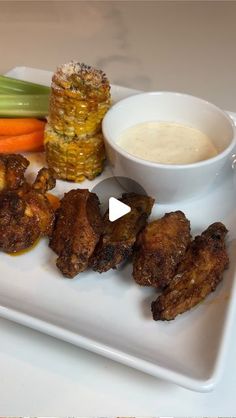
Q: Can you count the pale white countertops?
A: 1